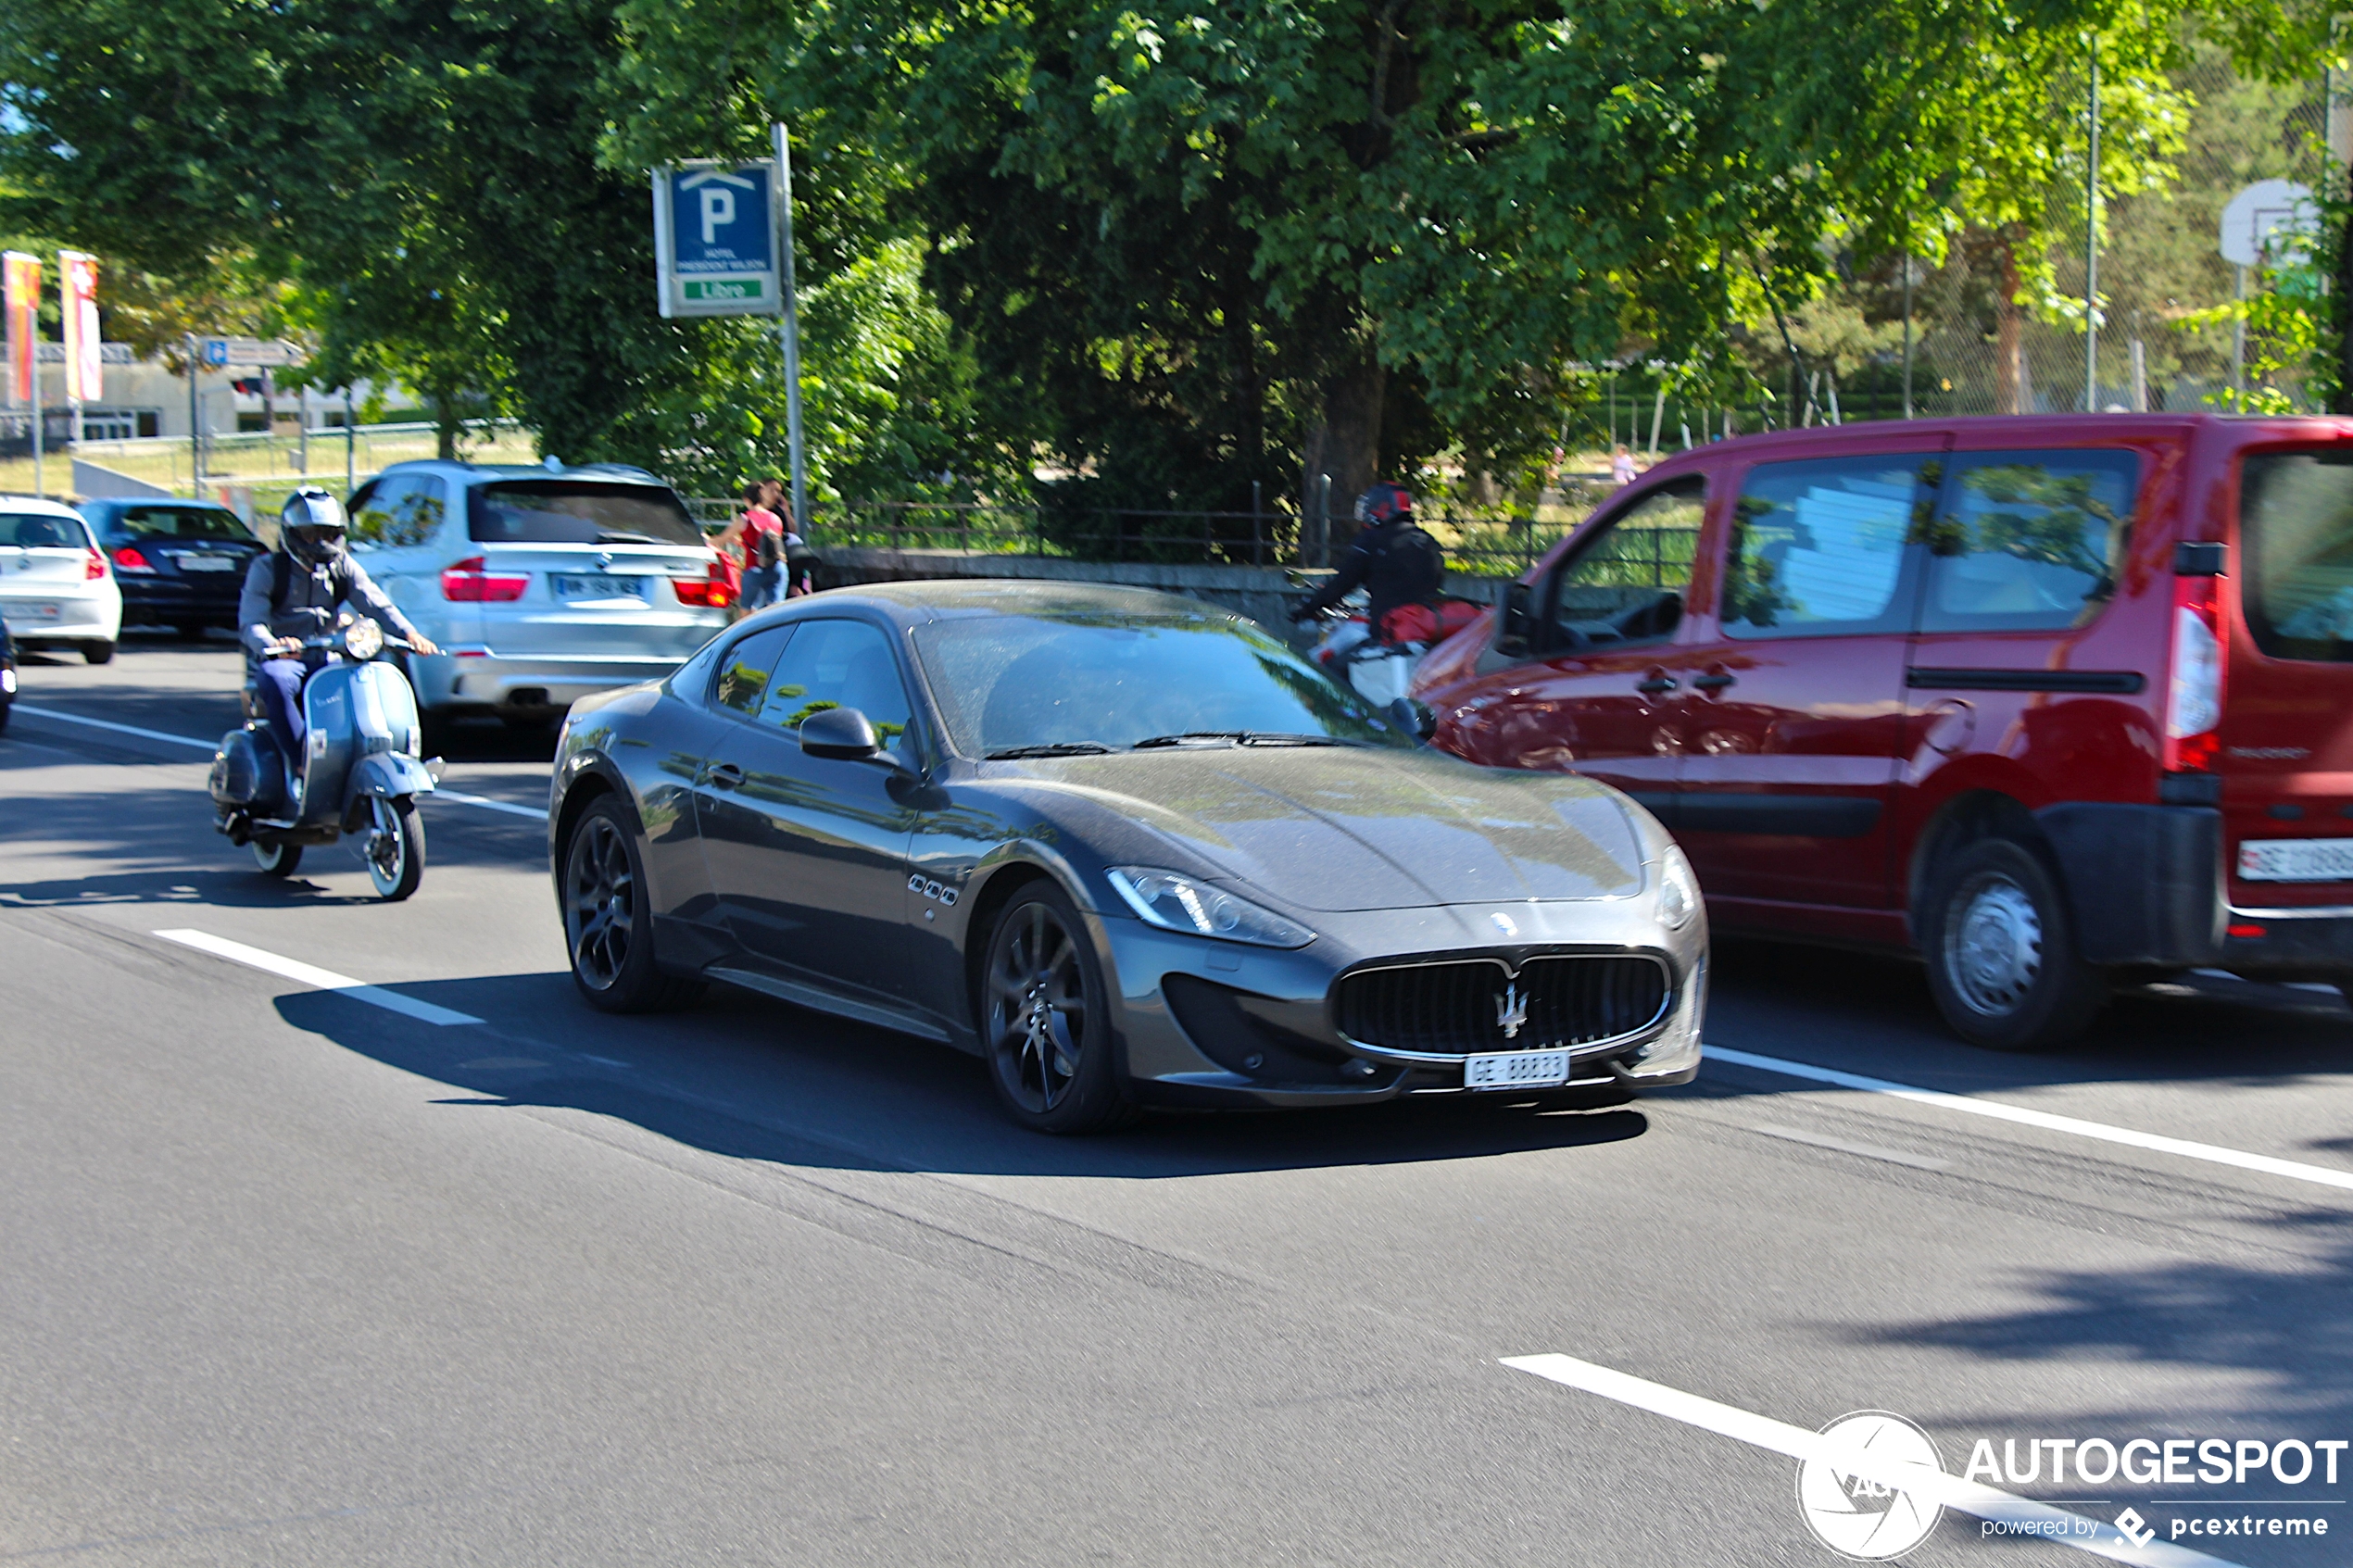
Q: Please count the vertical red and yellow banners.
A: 2